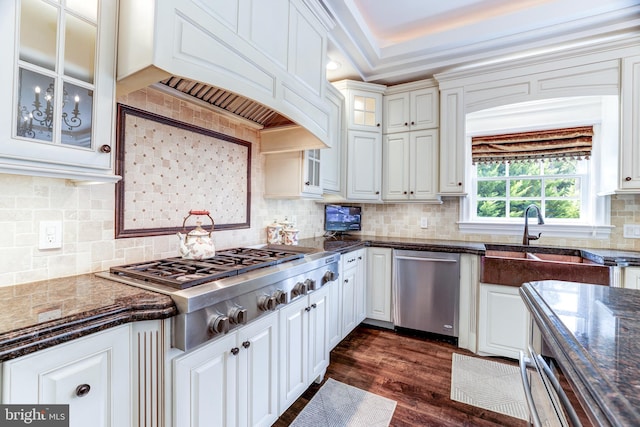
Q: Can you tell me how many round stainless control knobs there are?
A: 7